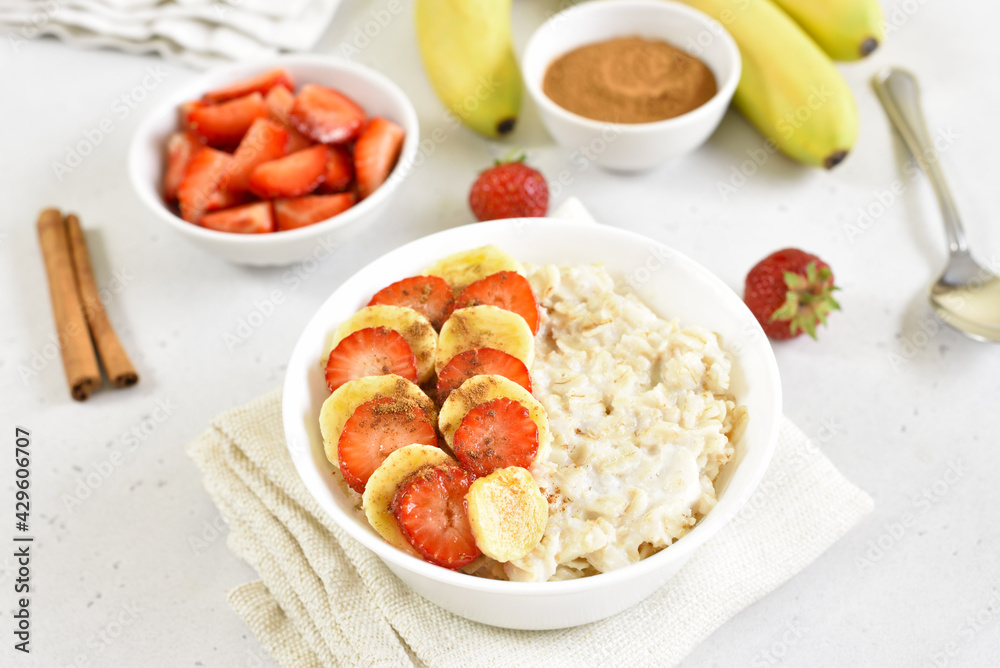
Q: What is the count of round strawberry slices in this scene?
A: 7